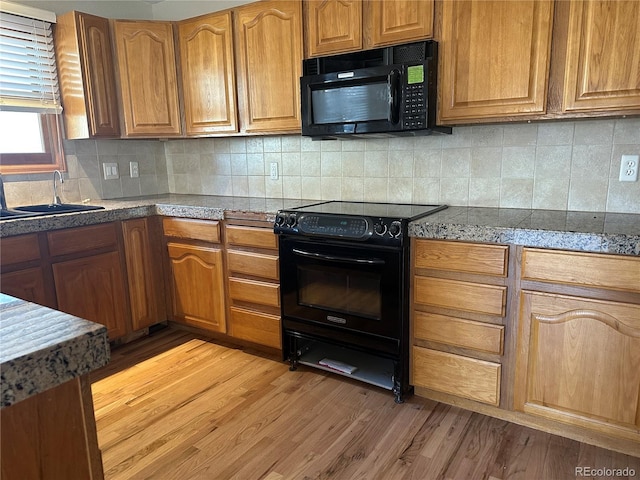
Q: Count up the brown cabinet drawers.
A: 12